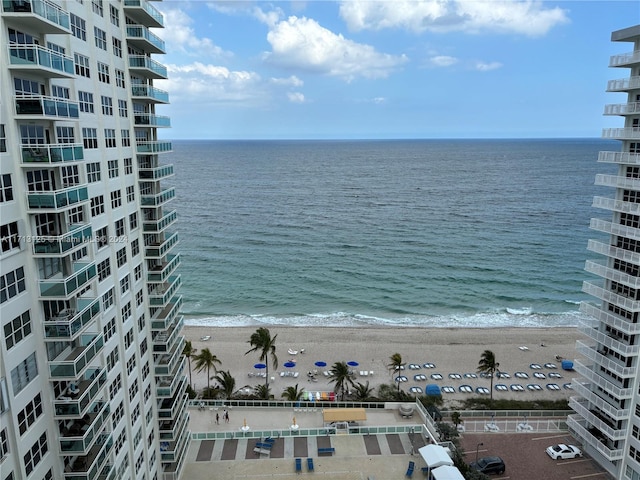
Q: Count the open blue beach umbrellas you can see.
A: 4